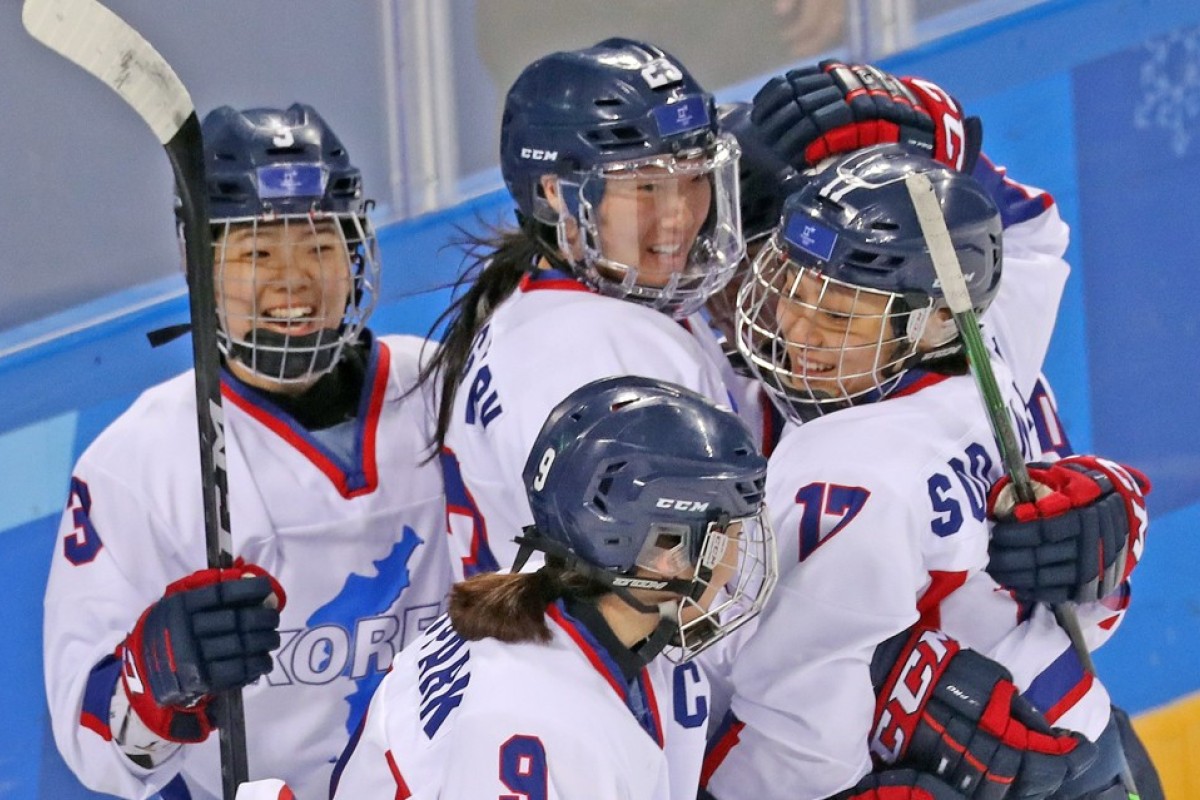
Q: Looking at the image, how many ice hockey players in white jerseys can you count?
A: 5